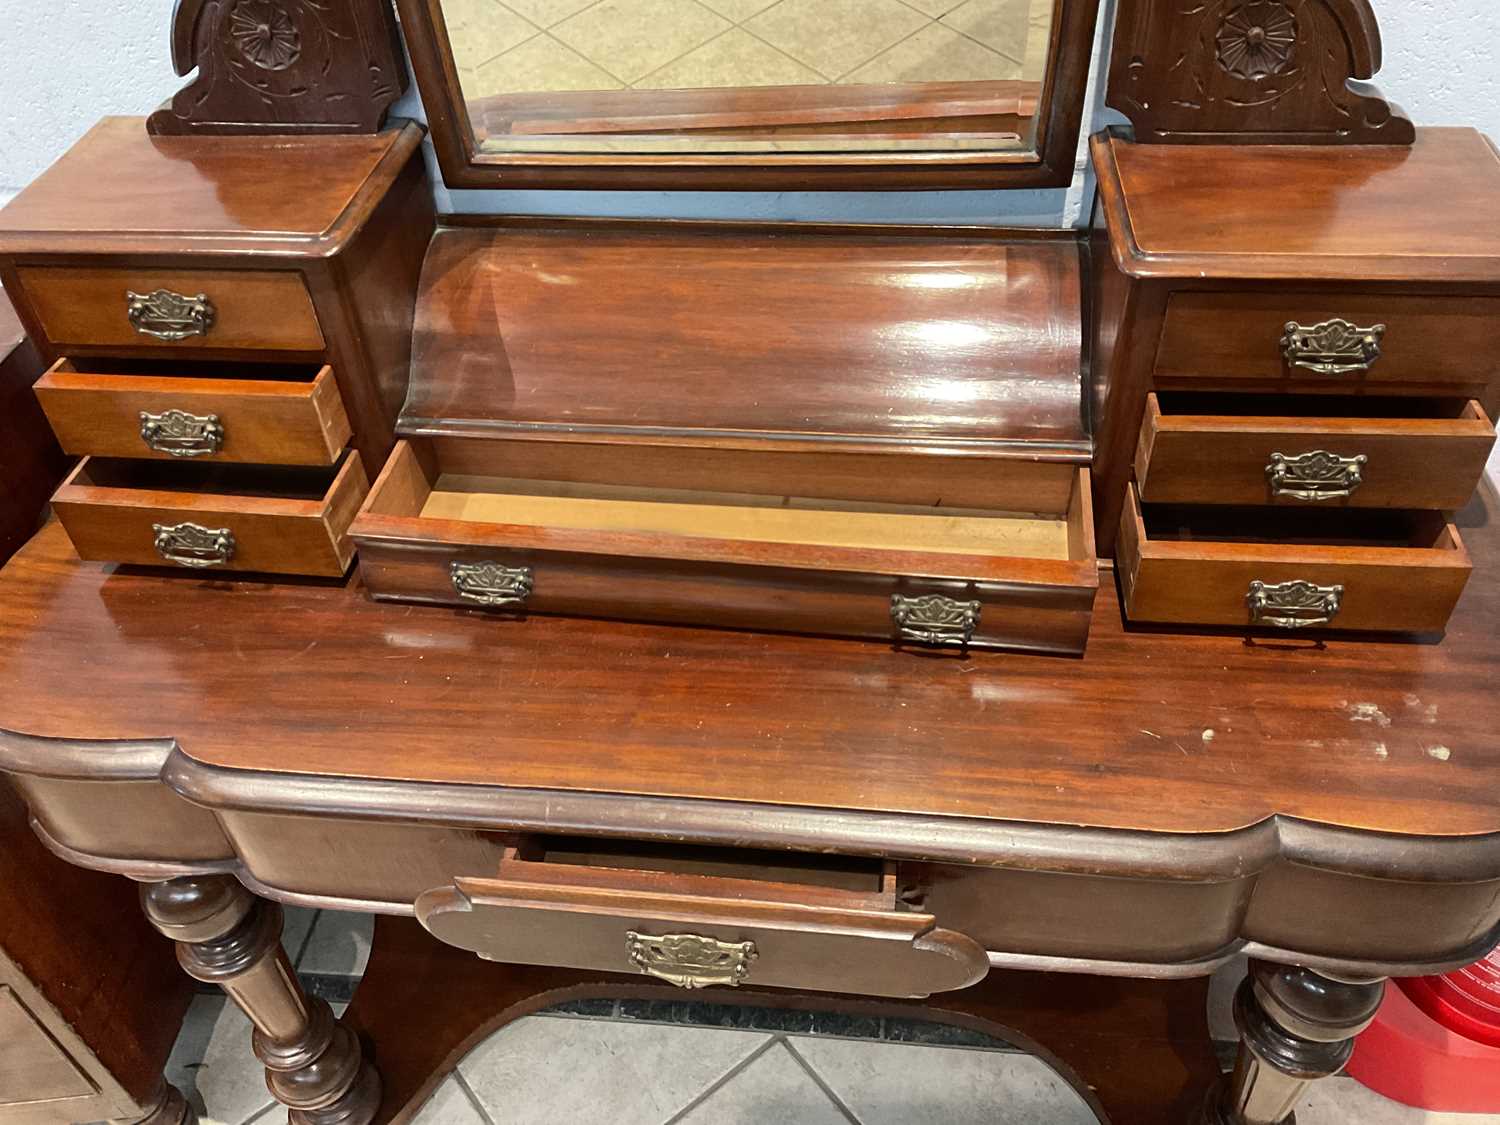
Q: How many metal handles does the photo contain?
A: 9